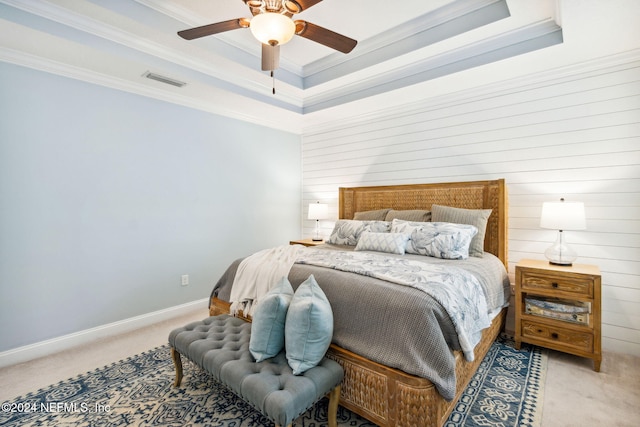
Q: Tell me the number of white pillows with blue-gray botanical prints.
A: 2